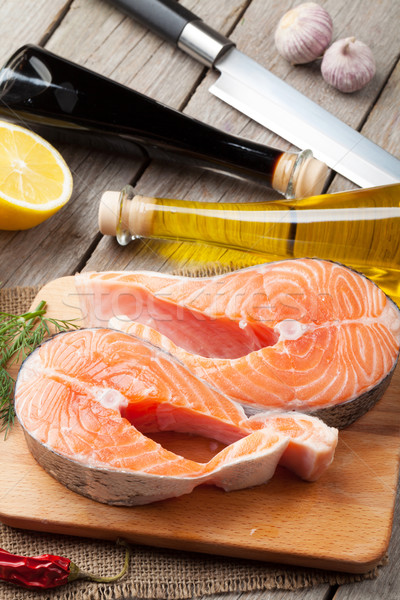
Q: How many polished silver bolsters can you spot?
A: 1